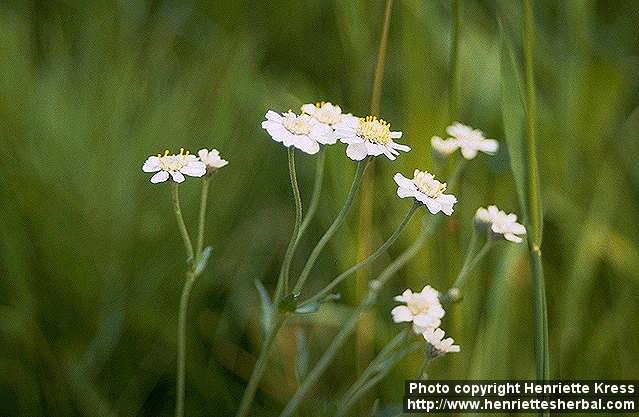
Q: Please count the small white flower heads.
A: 12